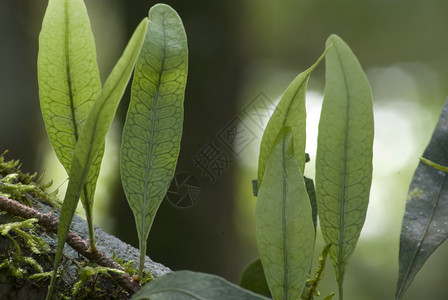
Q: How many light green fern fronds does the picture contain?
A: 6